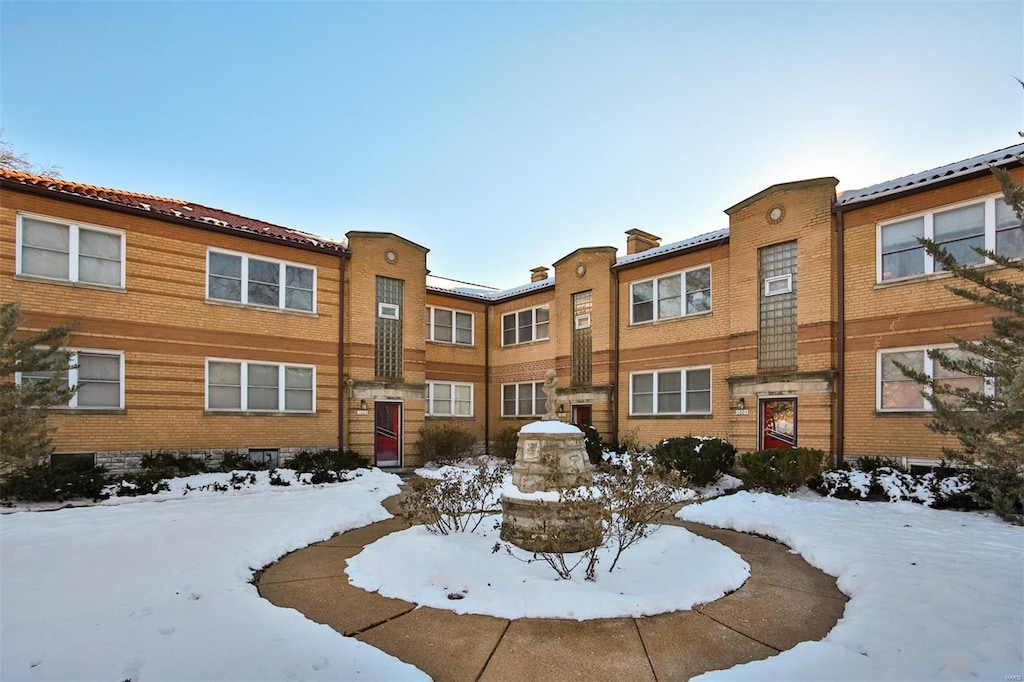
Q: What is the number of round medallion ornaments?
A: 3